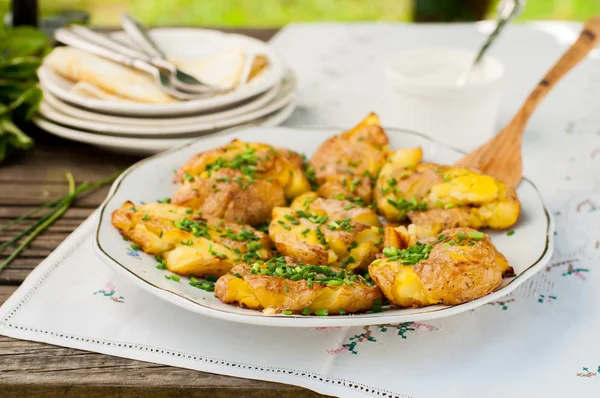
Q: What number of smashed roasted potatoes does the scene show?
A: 7